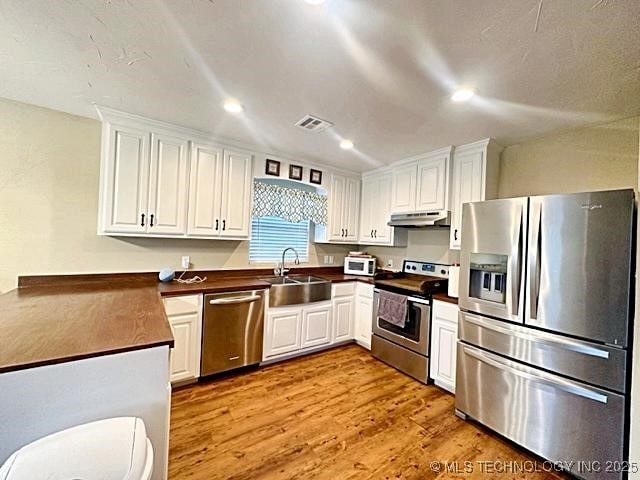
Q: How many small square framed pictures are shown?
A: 3